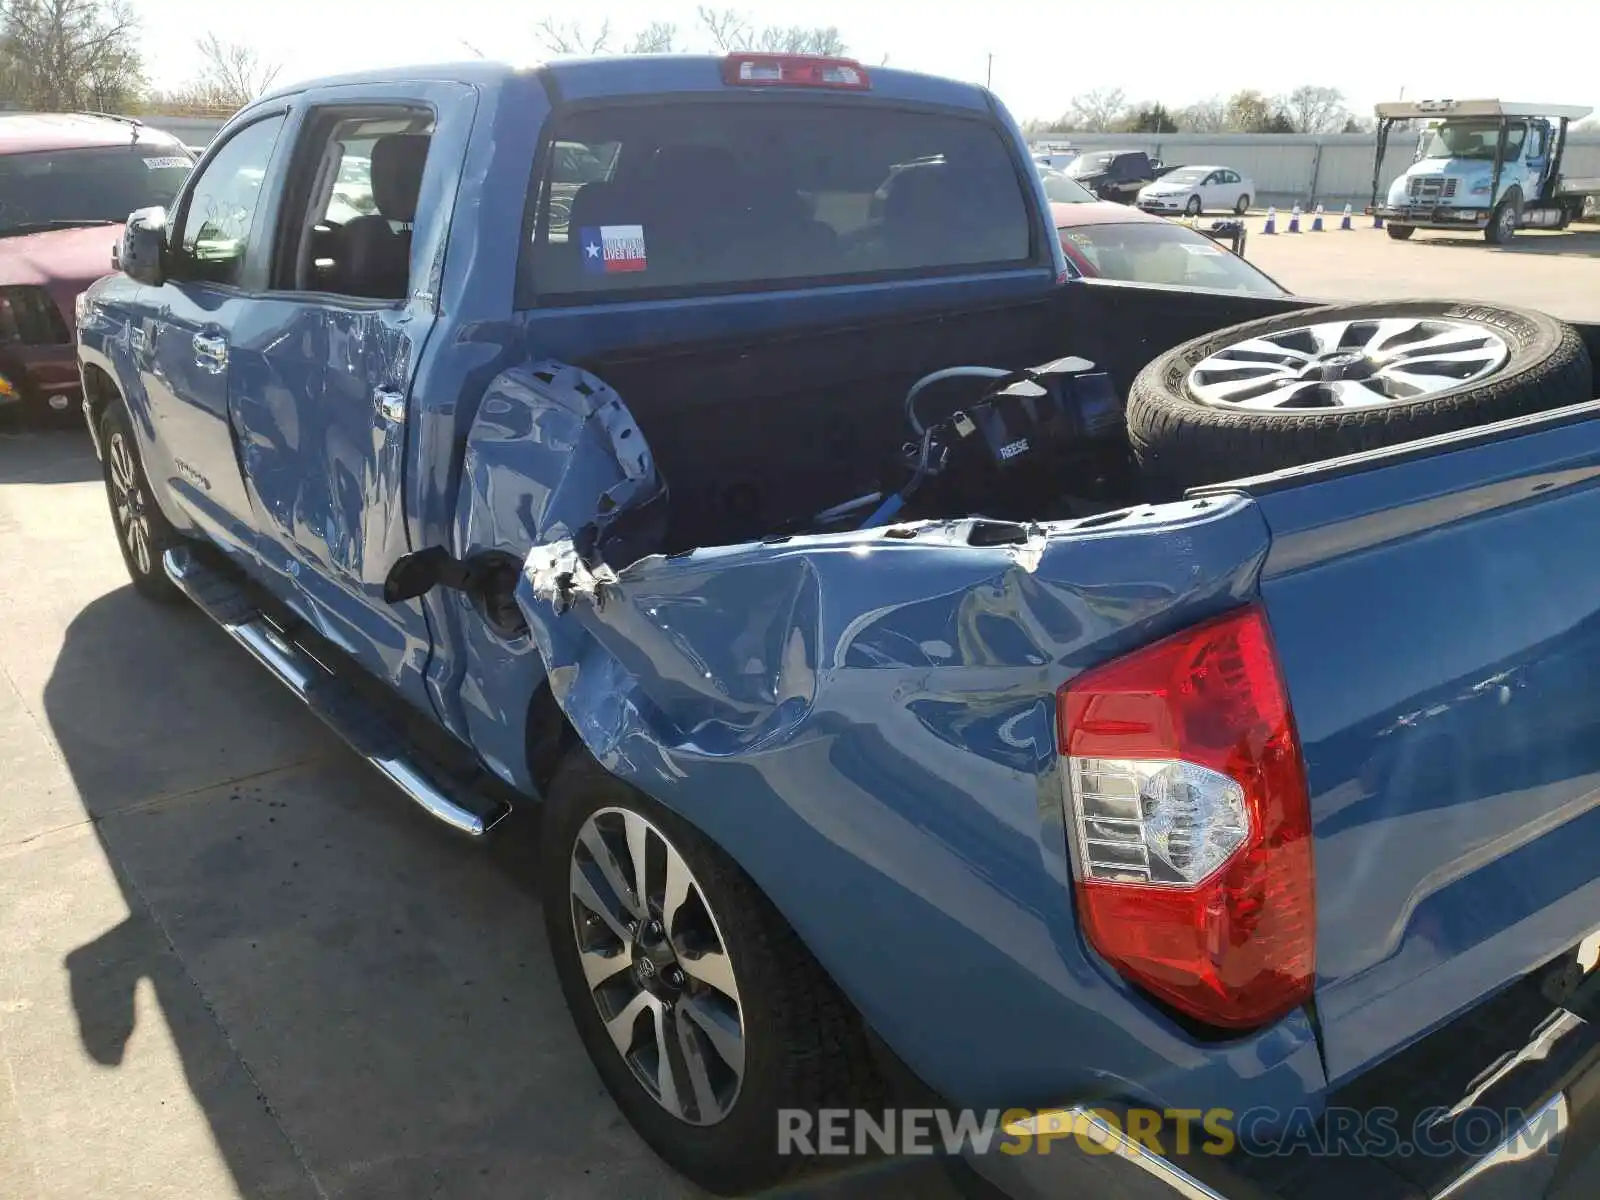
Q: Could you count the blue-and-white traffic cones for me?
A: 5